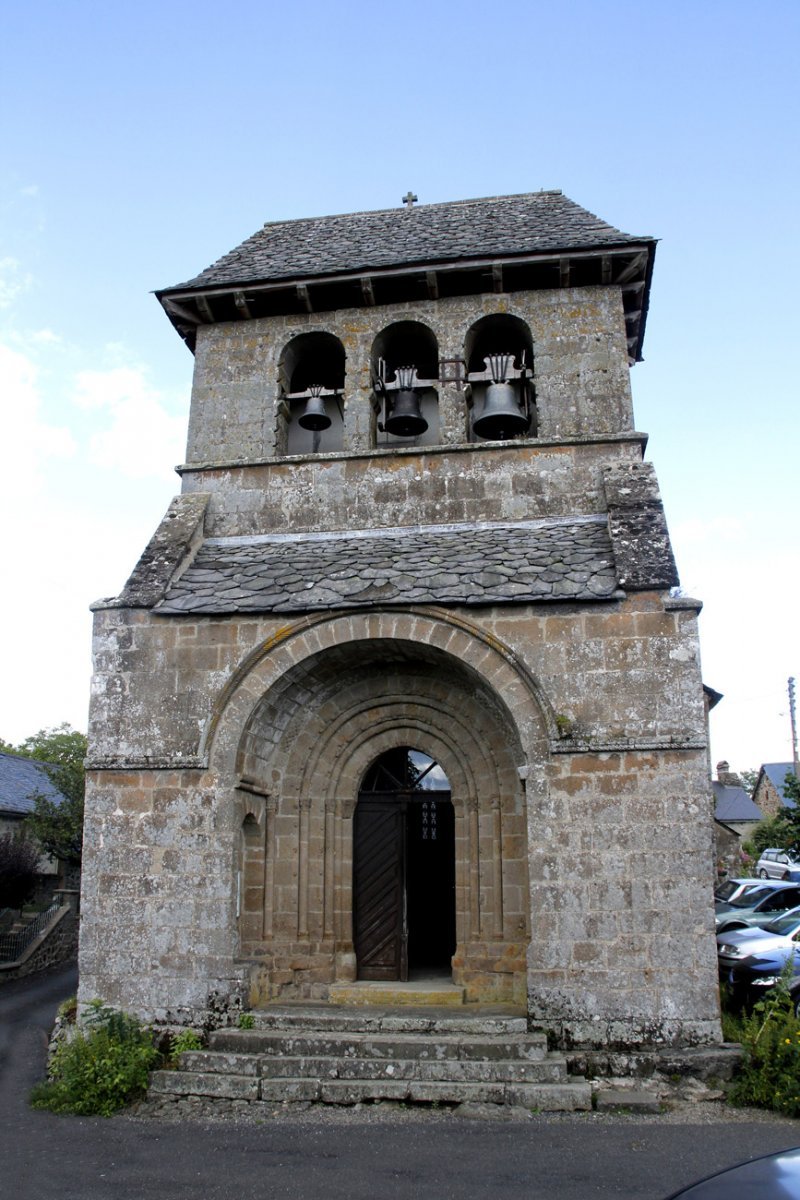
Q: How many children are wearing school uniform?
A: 0